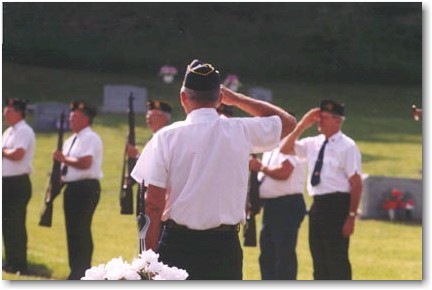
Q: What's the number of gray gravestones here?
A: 4